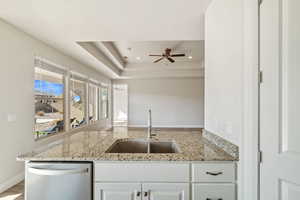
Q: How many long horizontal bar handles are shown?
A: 1